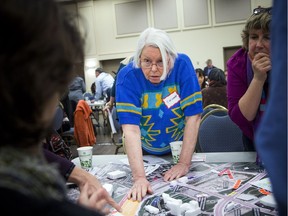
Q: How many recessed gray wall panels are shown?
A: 4